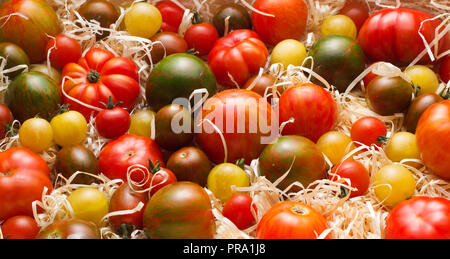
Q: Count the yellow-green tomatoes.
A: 12